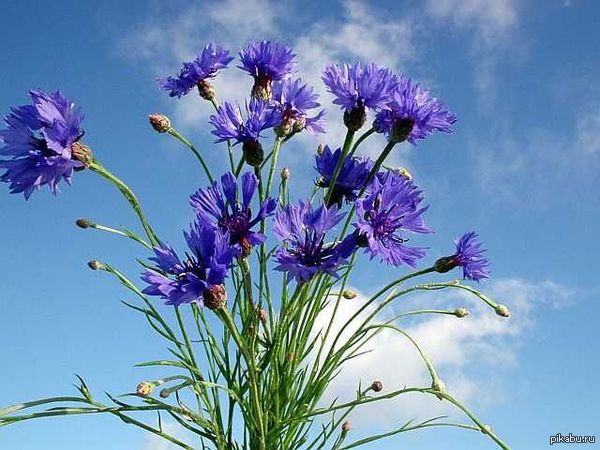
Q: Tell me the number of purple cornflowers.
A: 13